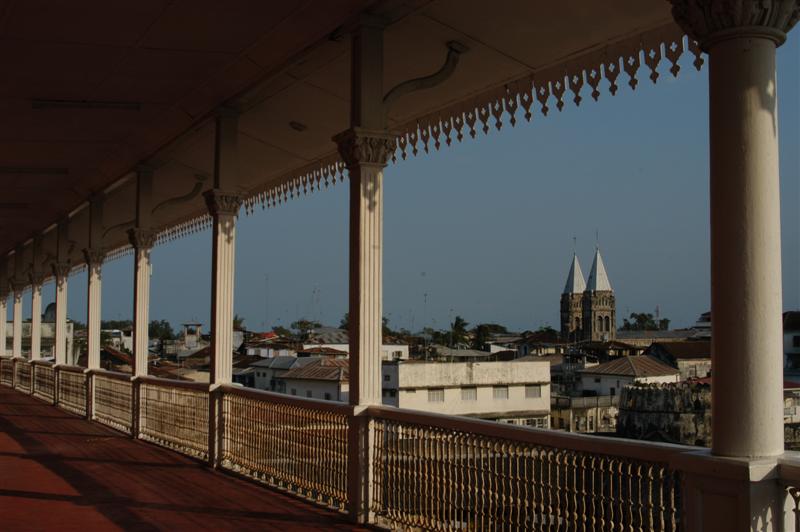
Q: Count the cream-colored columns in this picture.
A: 9